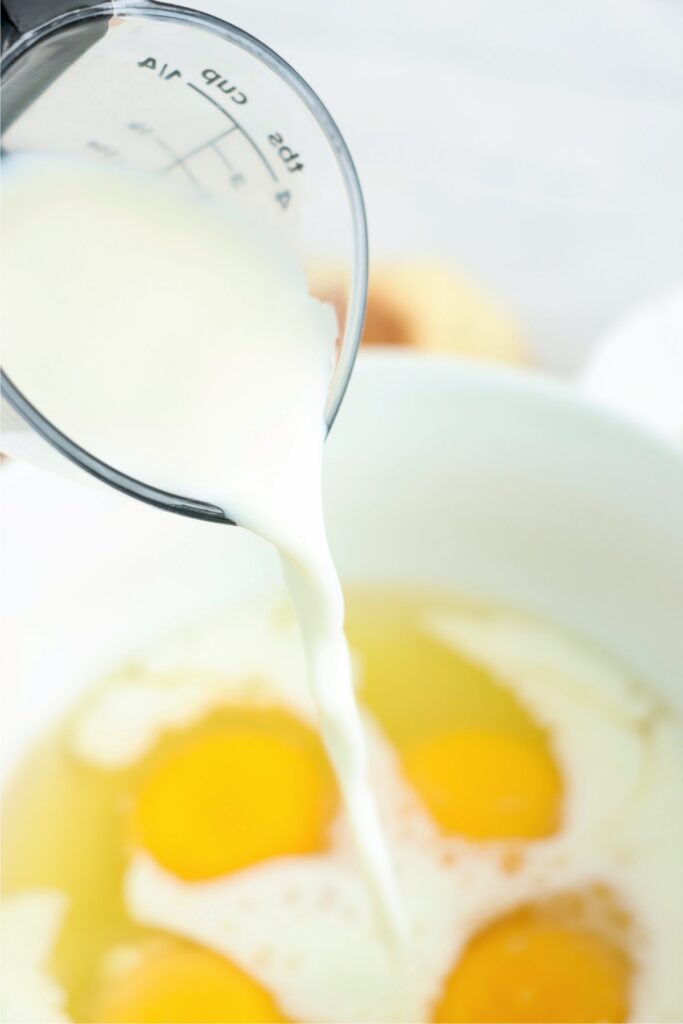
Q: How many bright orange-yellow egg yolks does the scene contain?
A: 4